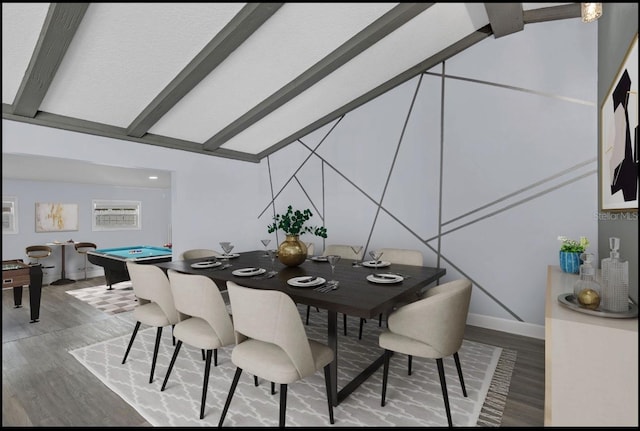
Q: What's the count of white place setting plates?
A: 7